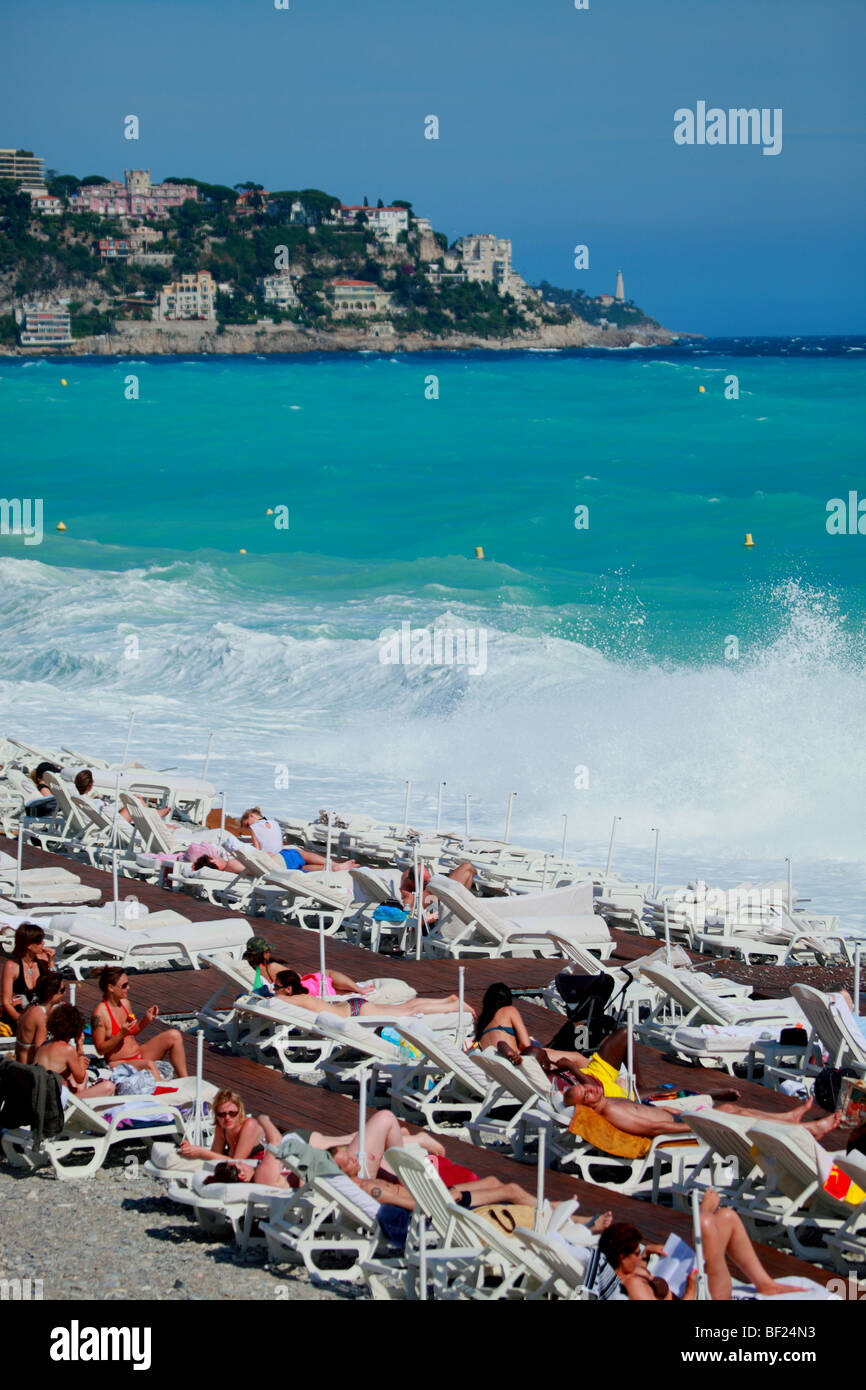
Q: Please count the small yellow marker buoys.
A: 7